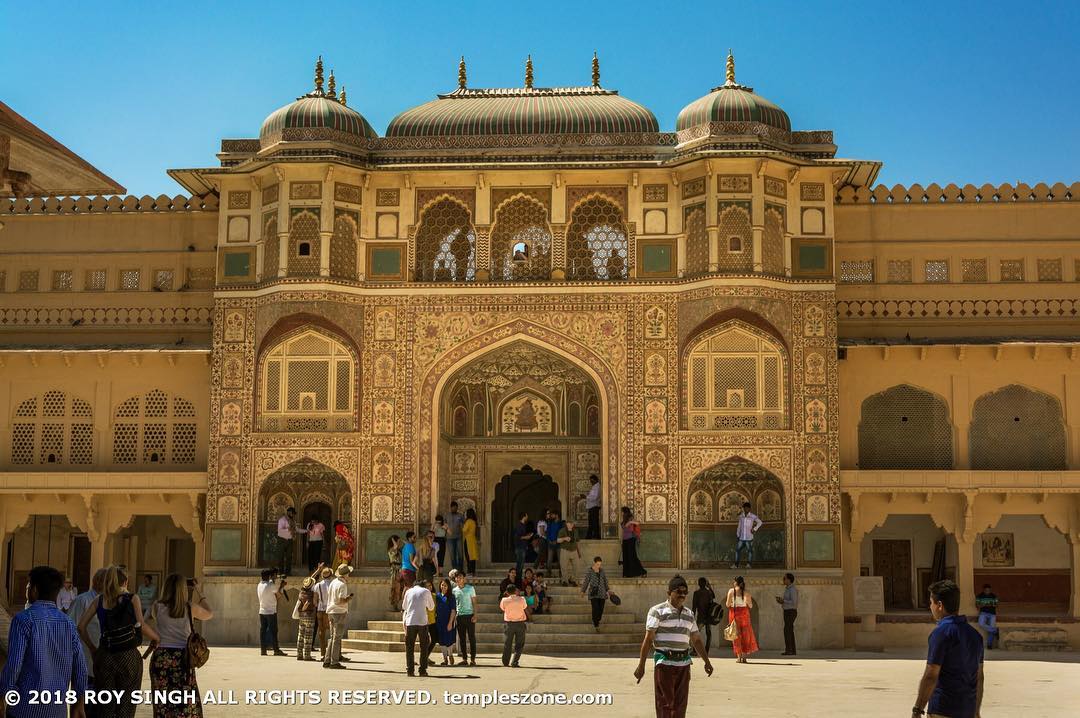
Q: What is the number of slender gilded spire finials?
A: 7